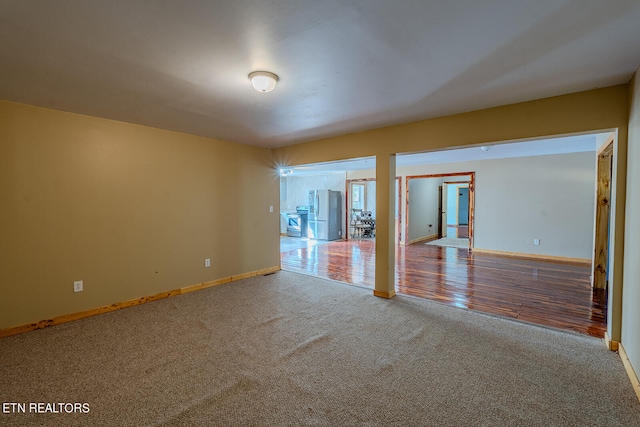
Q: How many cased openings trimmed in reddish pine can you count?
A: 2